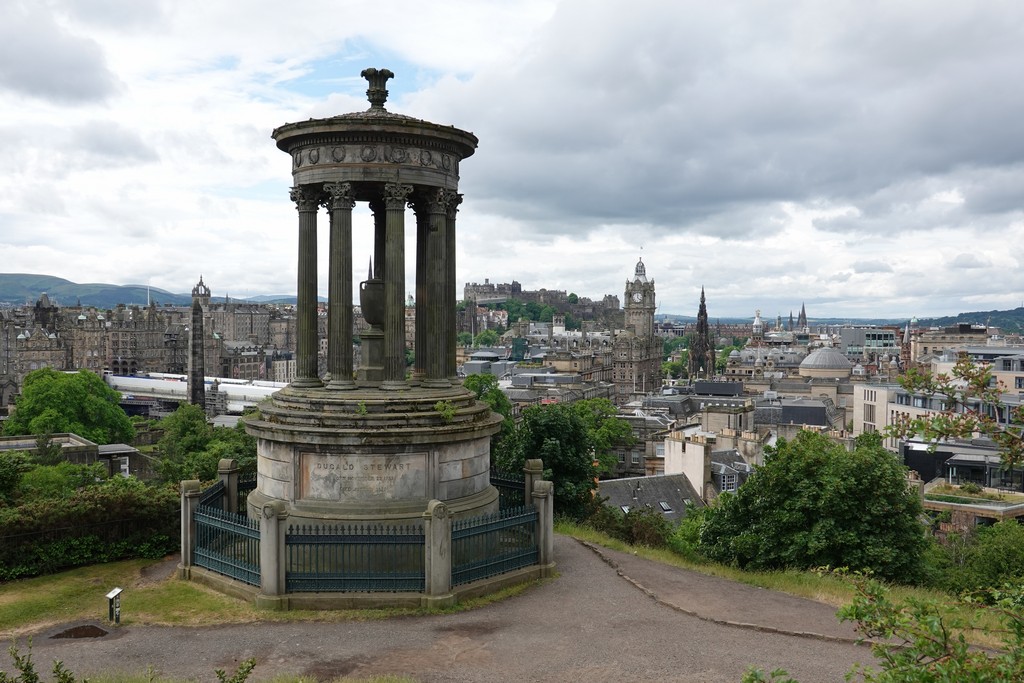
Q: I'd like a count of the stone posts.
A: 6